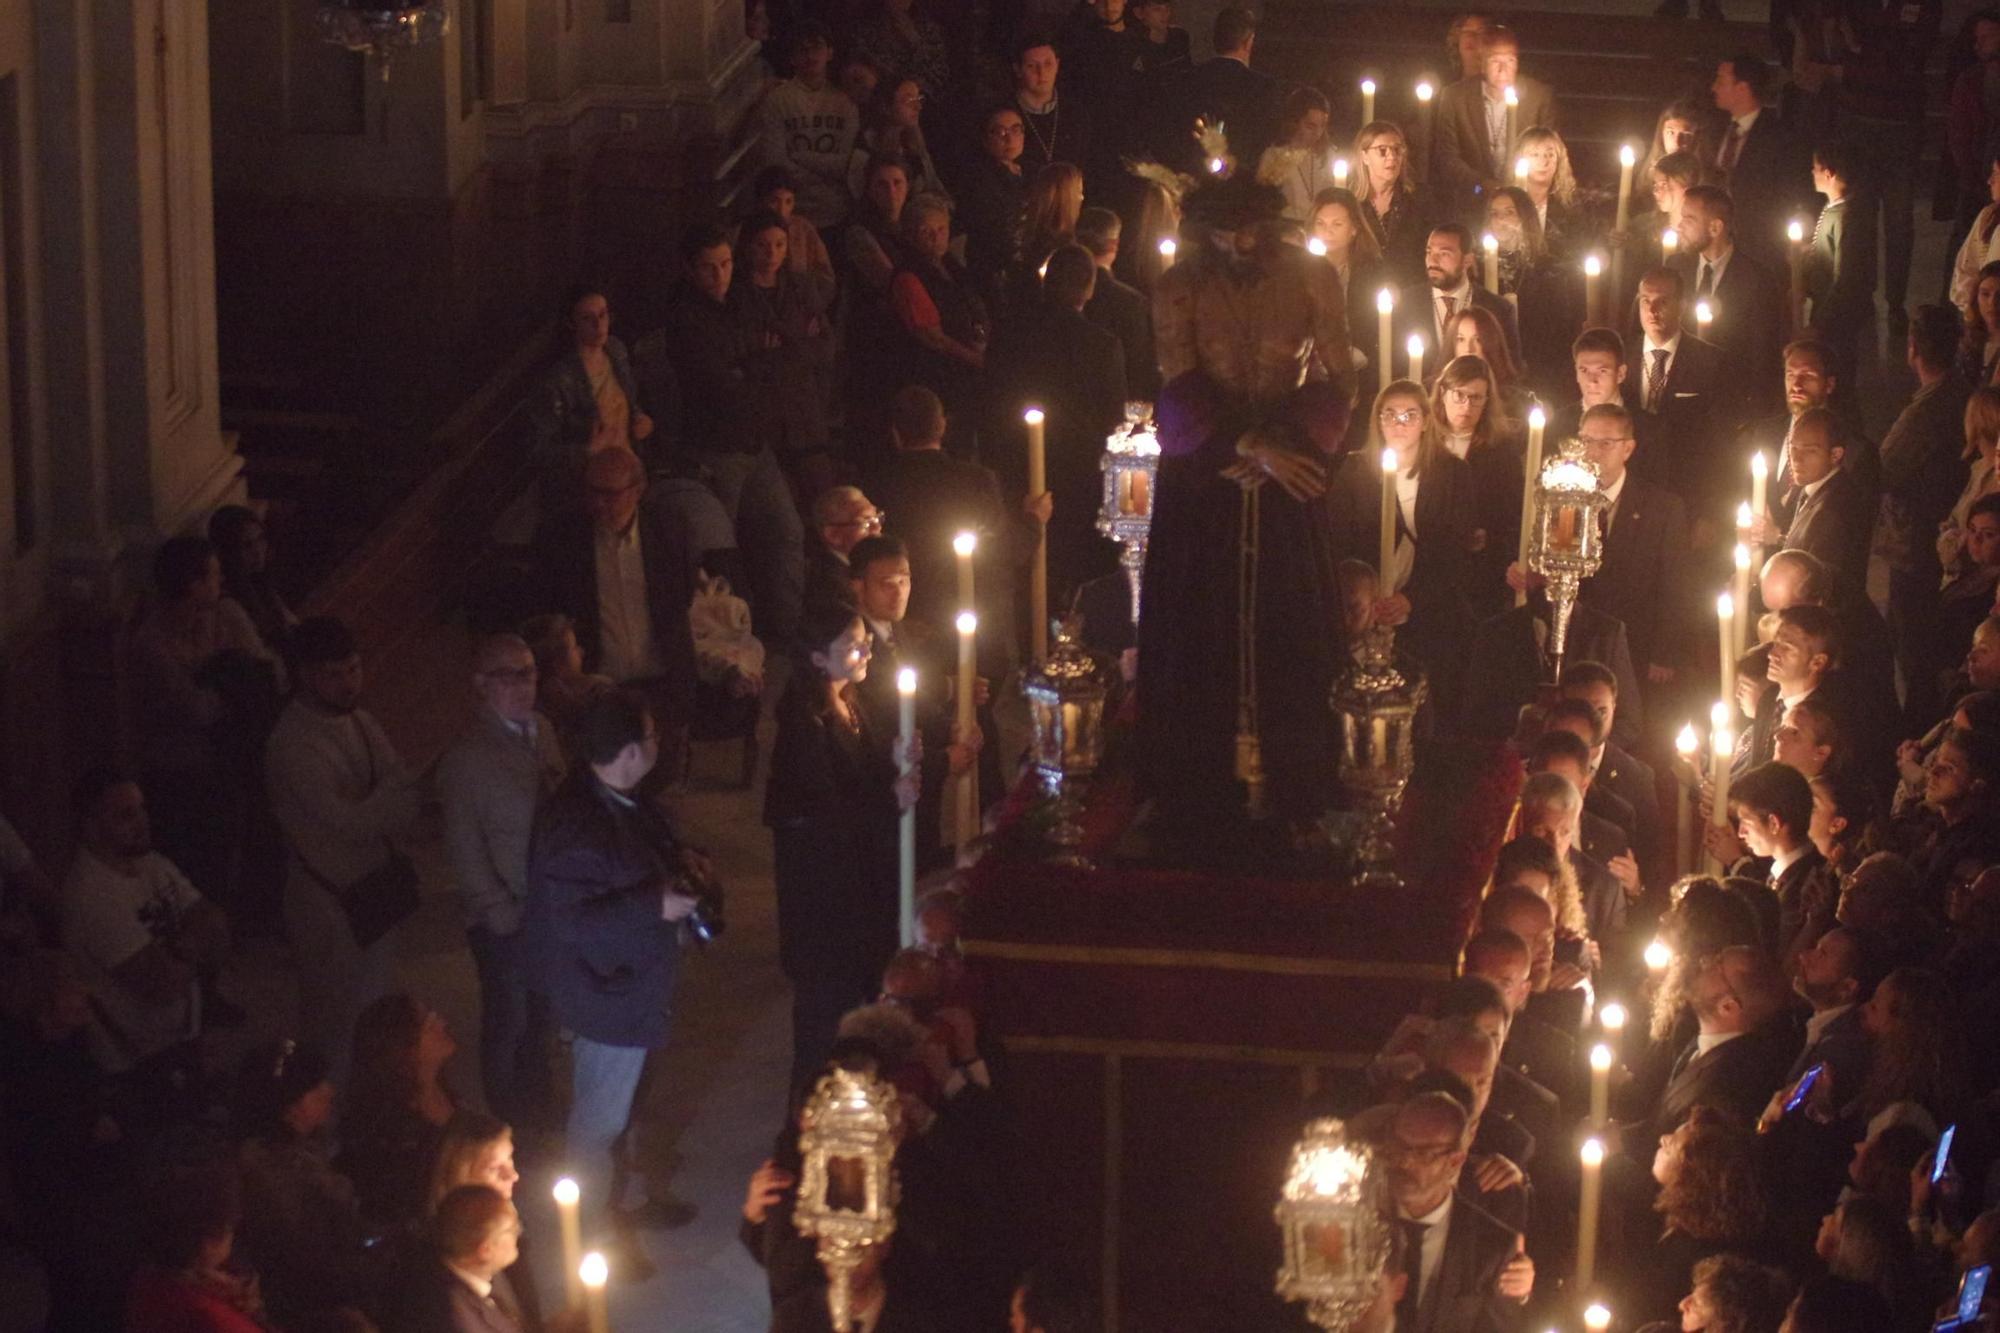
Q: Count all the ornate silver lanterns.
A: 6